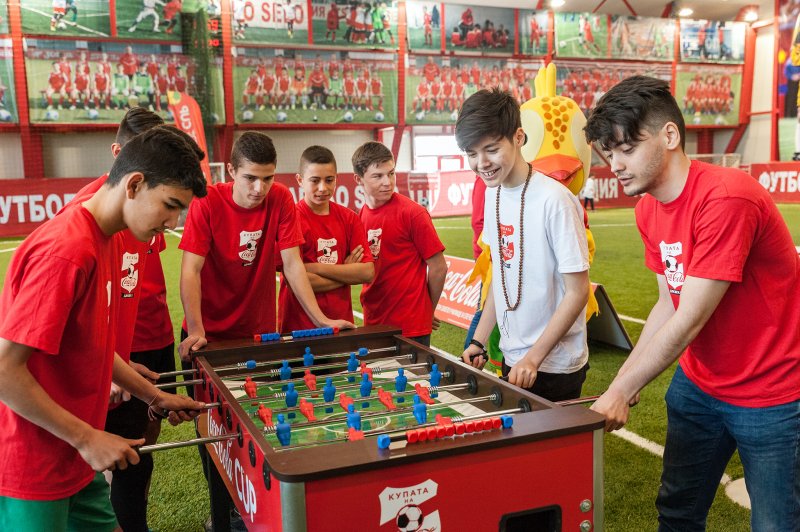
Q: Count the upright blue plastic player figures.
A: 11